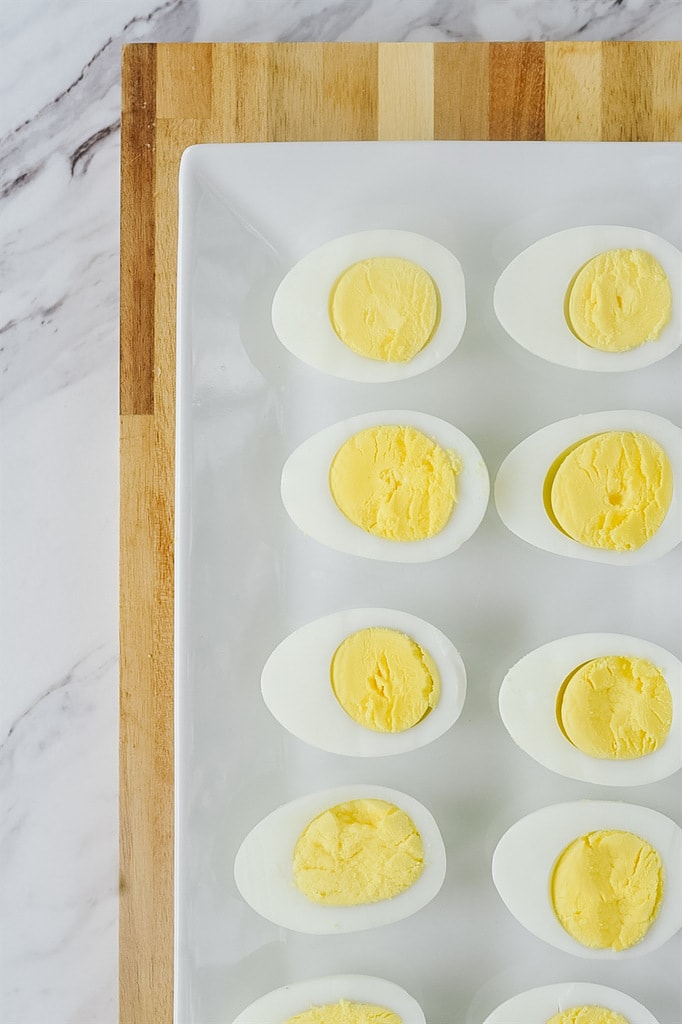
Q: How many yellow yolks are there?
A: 10